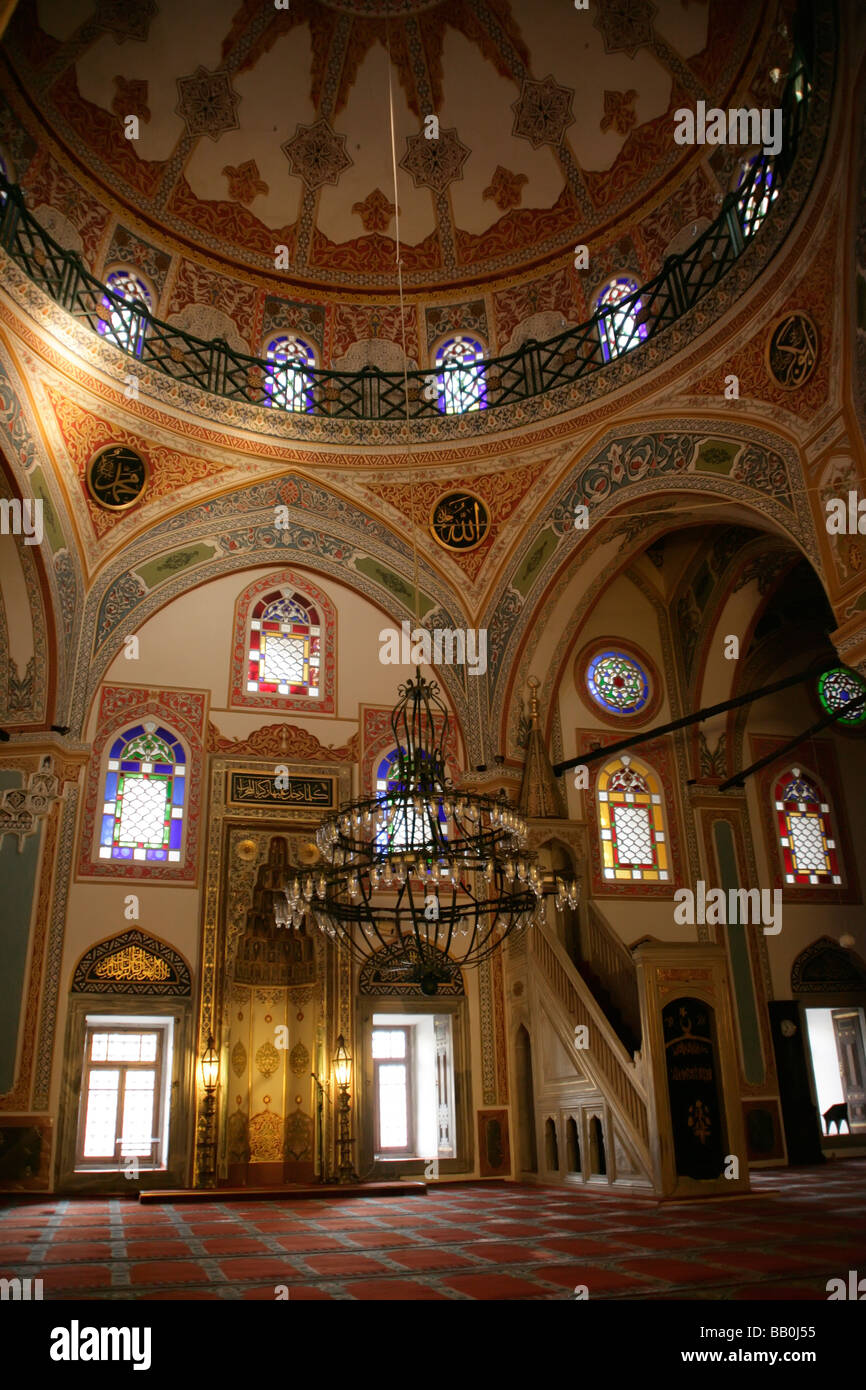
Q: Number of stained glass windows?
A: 12